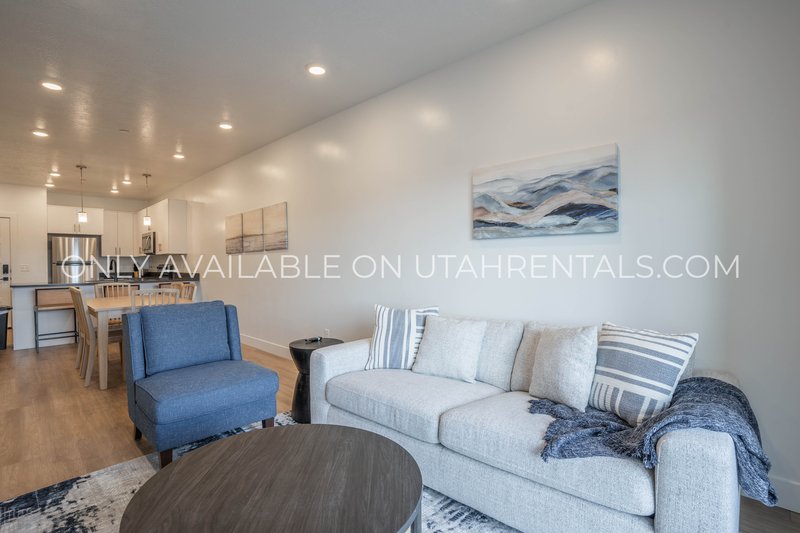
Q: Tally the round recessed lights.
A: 9